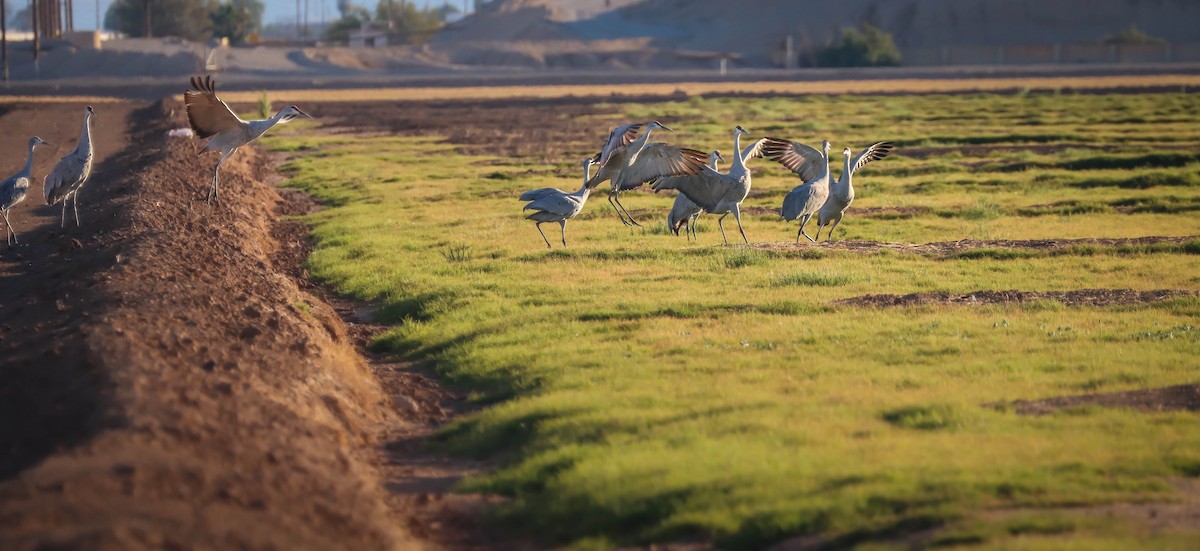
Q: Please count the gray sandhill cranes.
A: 9